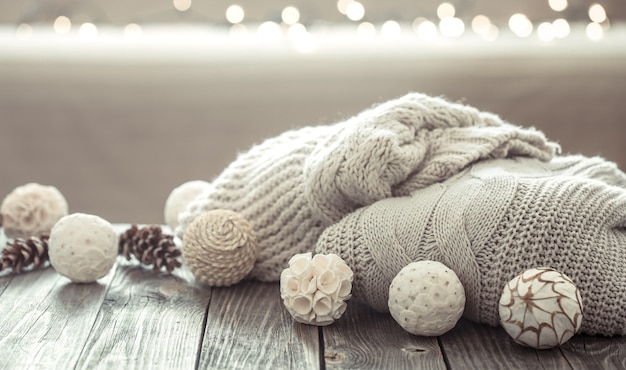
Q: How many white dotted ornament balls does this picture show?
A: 2